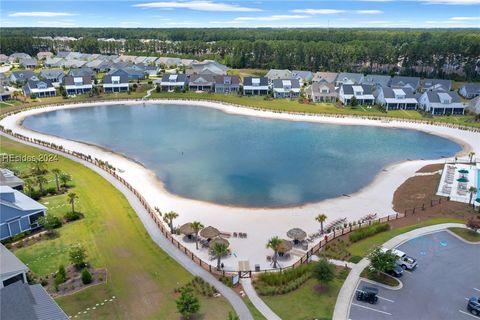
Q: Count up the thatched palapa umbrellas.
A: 5